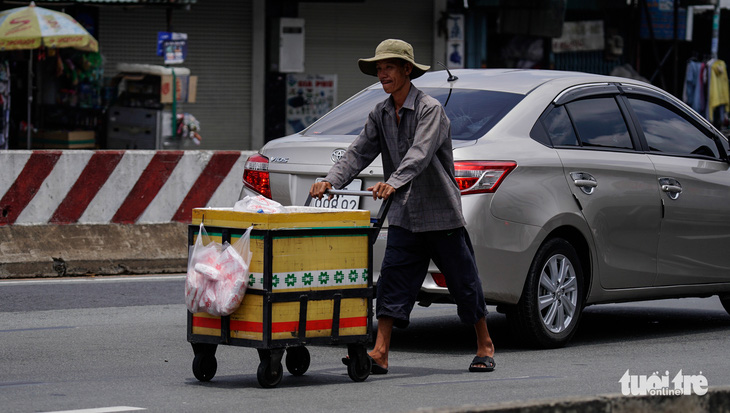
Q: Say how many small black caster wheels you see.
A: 4